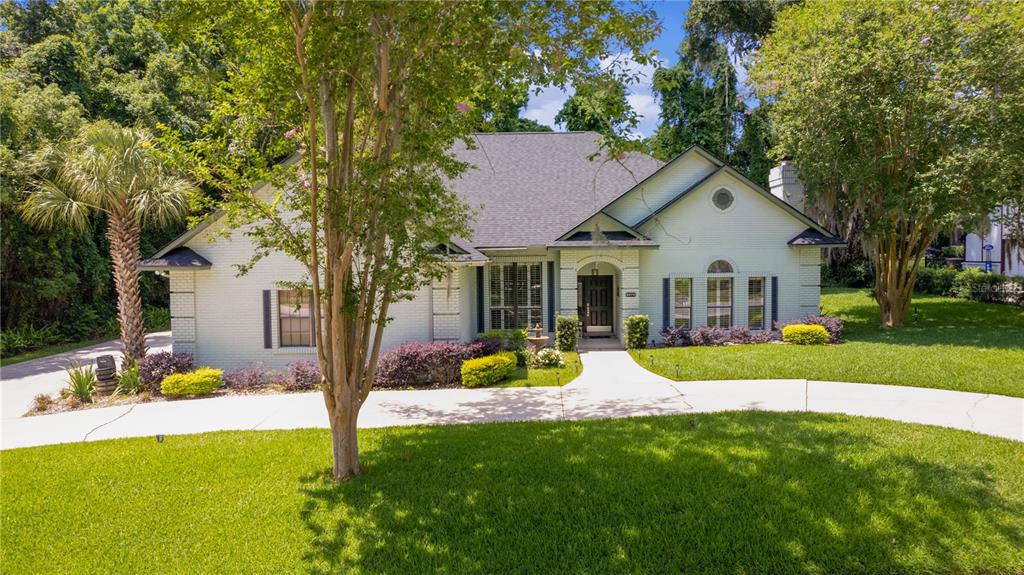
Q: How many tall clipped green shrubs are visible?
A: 2